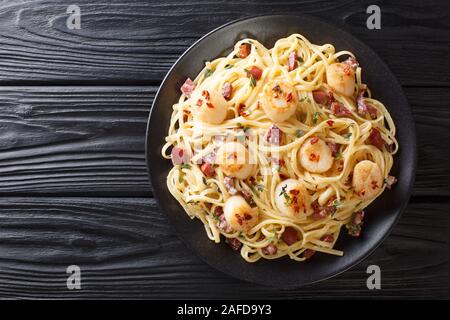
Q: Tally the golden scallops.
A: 8